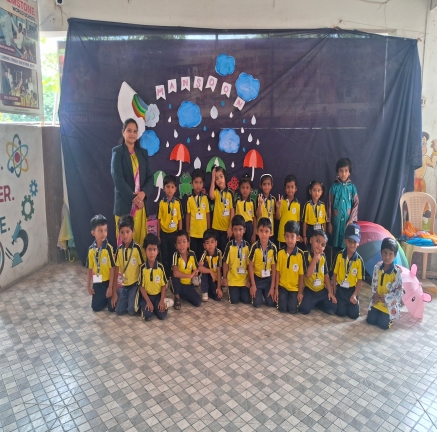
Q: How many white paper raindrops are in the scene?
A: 14